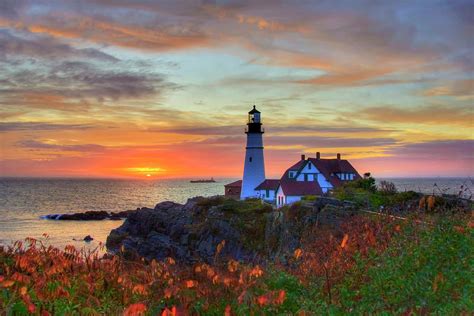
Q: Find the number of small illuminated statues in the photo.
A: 0